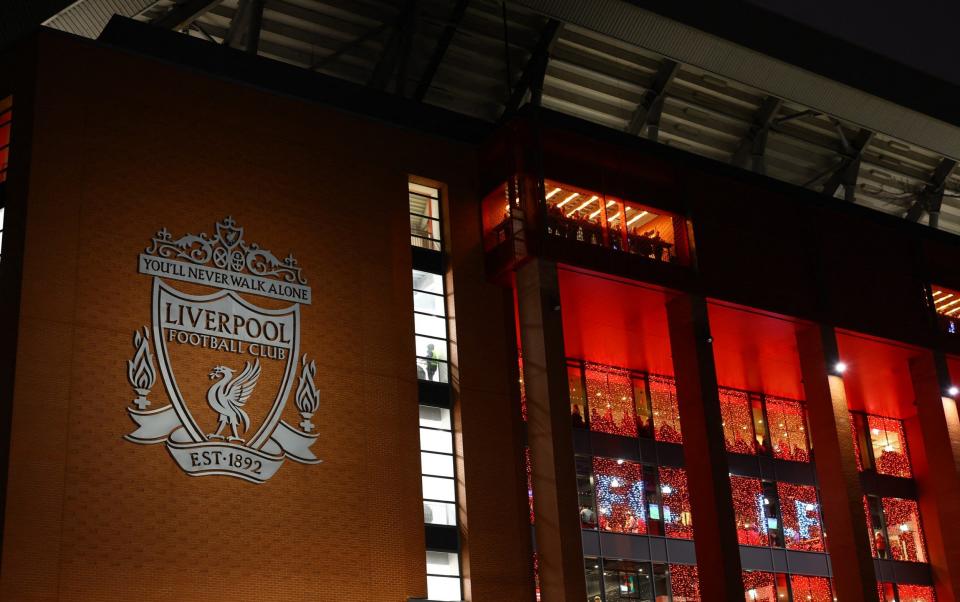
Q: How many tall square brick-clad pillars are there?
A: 4